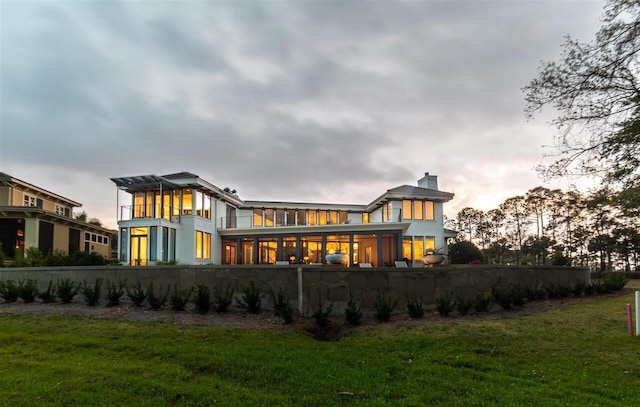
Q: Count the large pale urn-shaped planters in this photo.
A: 2